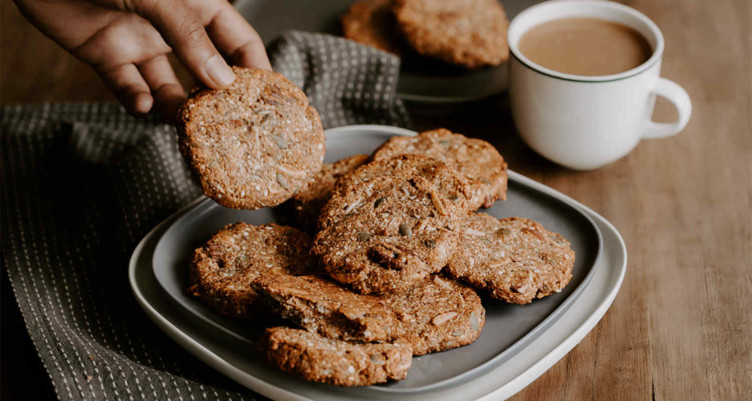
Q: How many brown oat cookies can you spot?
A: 11